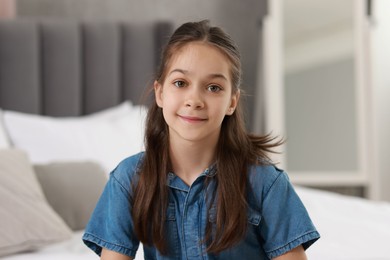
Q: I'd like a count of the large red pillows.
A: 0